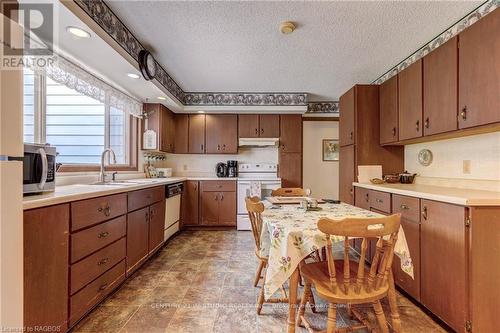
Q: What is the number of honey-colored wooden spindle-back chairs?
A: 3